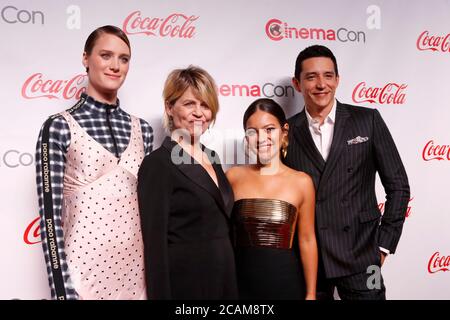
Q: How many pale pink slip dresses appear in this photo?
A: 1